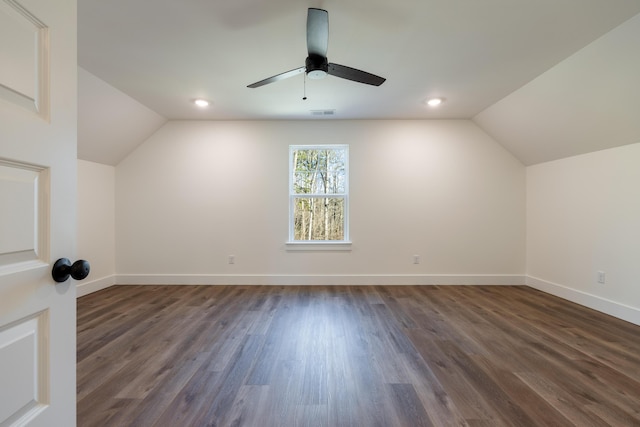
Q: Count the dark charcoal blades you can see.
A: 3